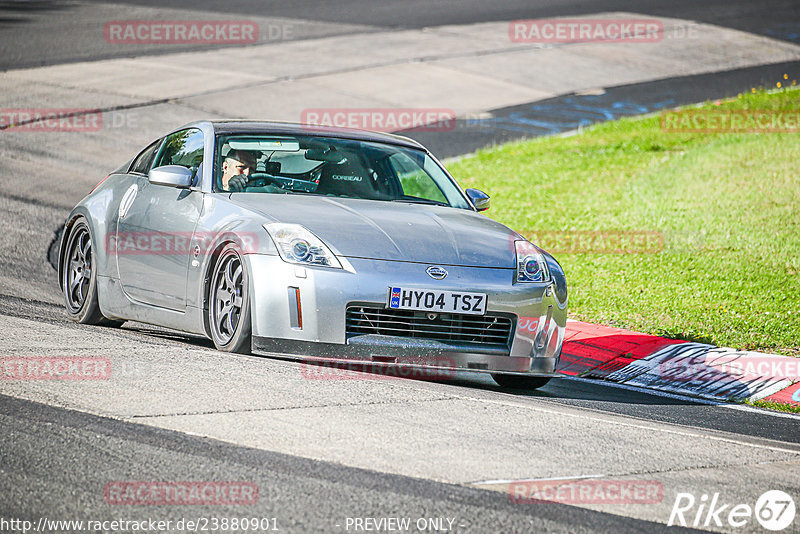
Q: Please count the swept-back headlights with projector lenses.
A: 2